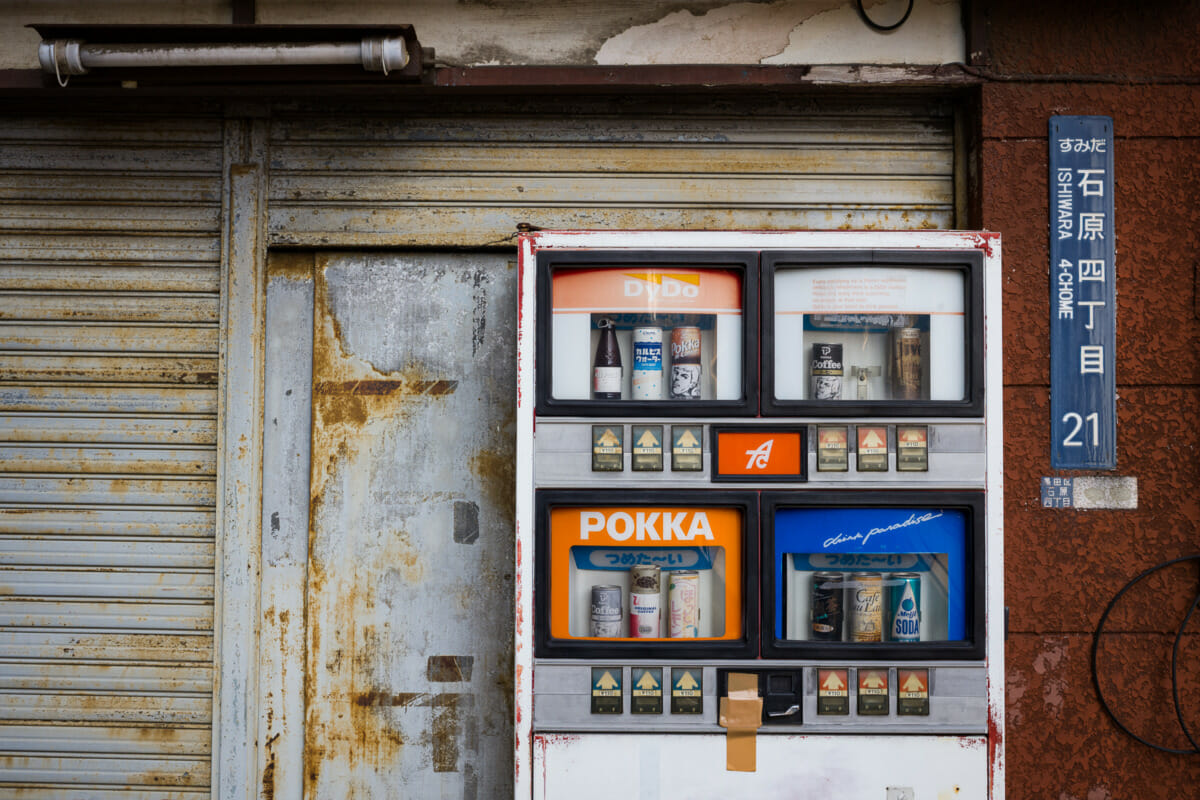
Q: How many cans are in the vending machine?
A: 10